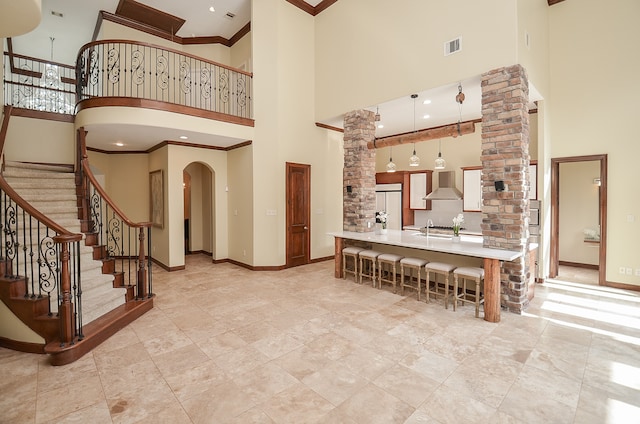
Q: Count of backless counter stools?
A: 6